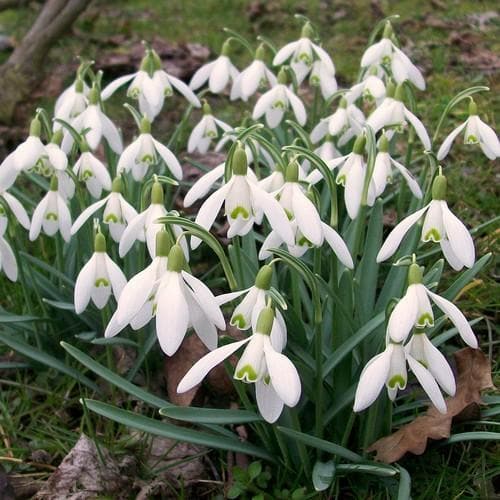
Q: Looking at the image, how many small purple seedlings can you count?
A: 0